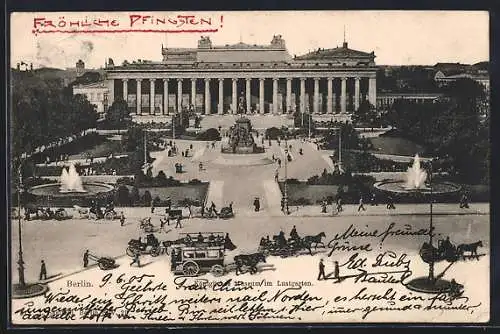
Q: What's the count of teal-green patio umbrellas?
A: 0